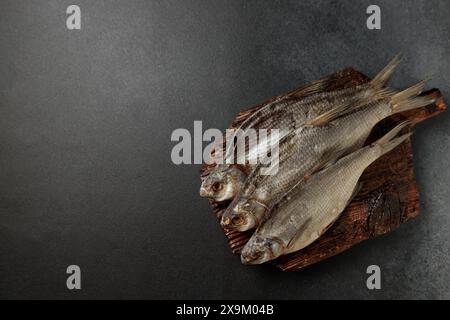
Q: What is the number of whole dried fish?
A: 3